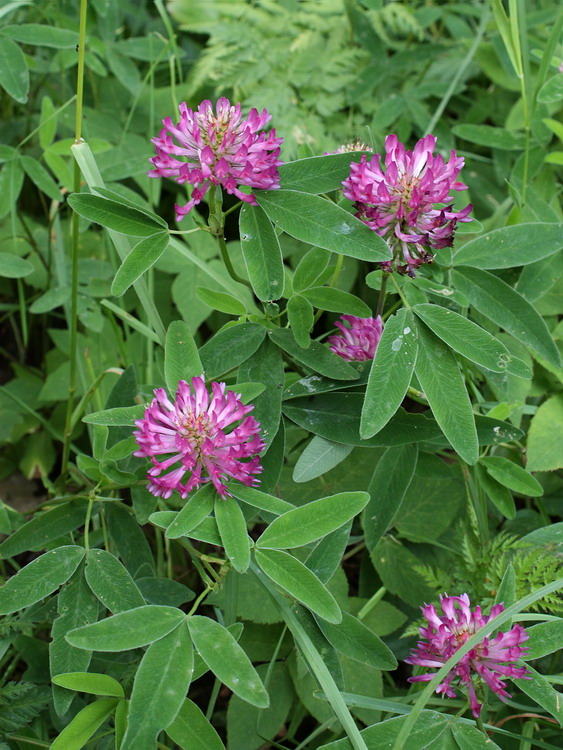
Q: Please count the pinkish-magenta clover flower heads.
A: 5